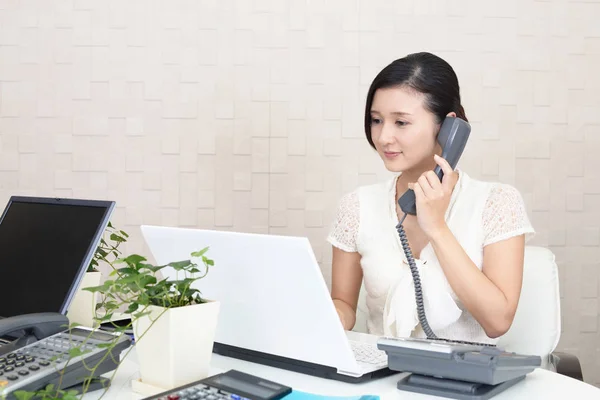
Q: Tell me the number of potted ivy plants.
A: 2